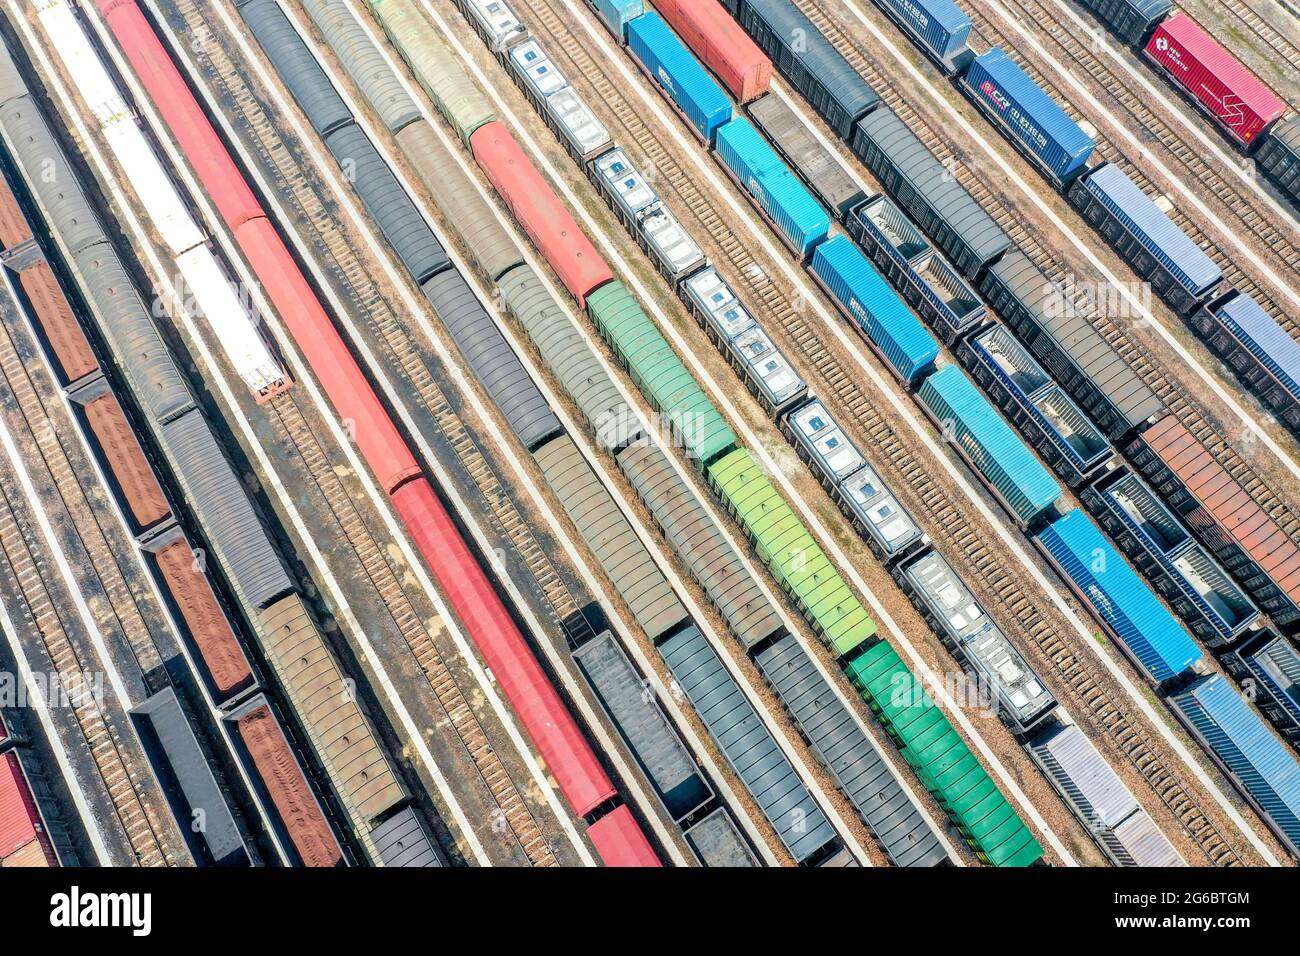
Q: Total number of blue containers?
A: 11